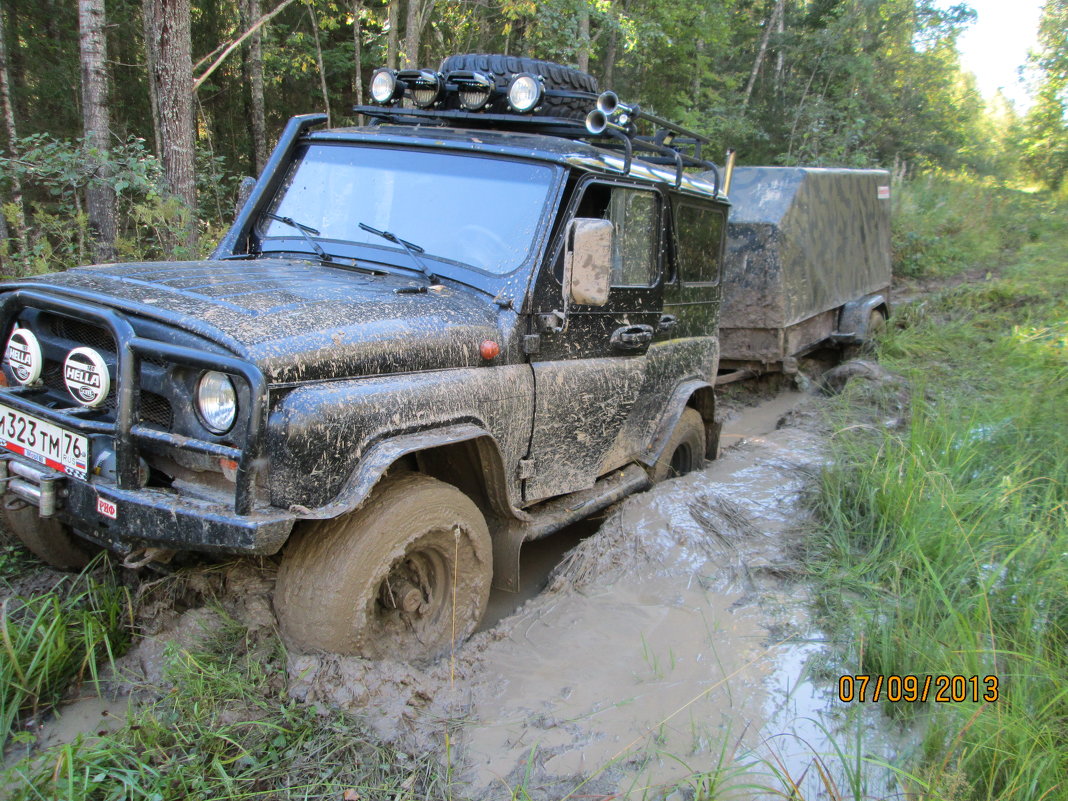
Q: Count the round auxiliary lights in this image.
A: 6